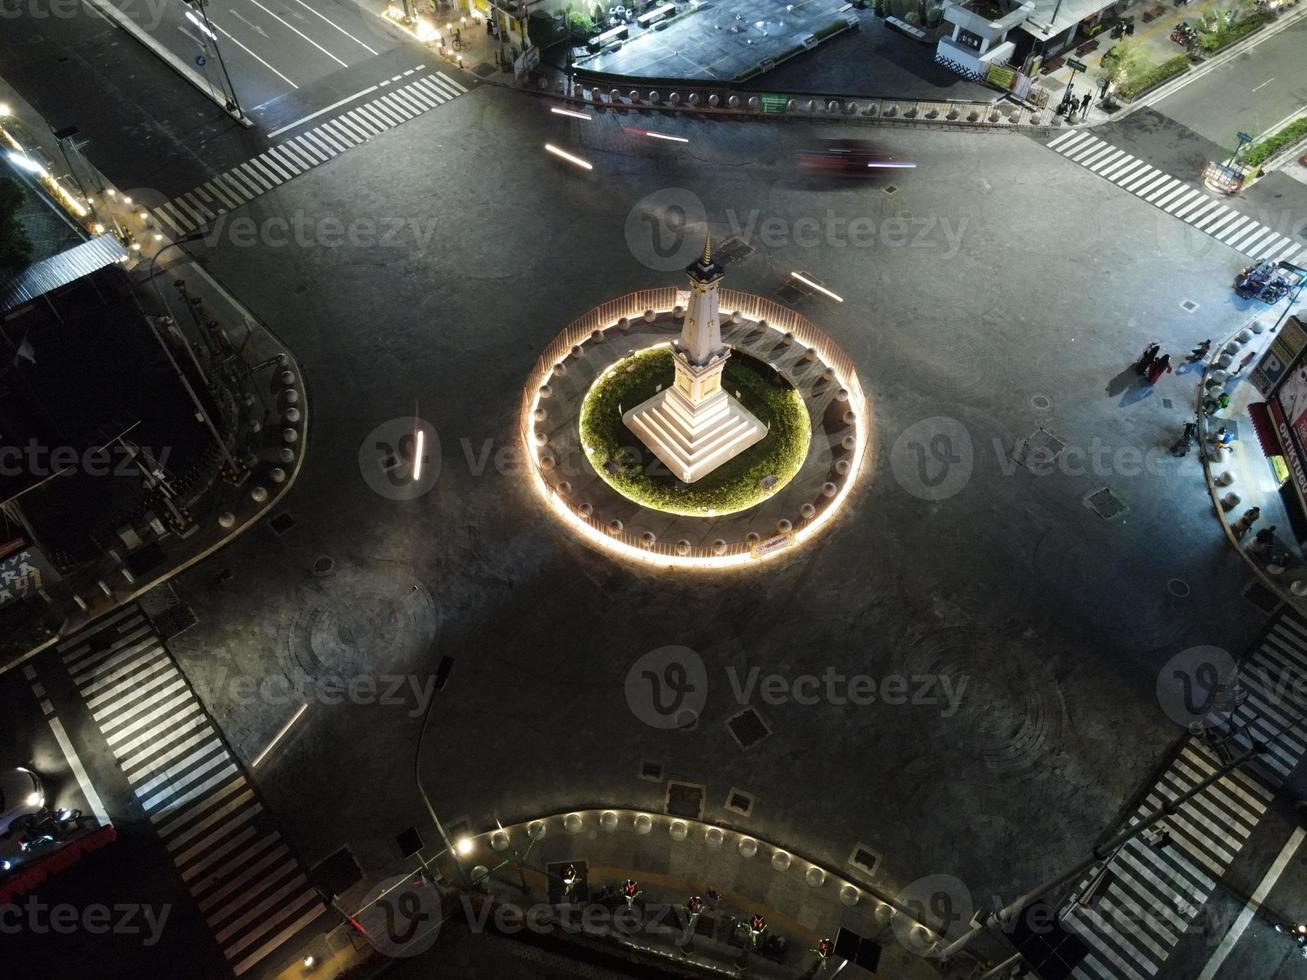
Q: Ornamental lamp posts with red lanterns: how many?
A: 5